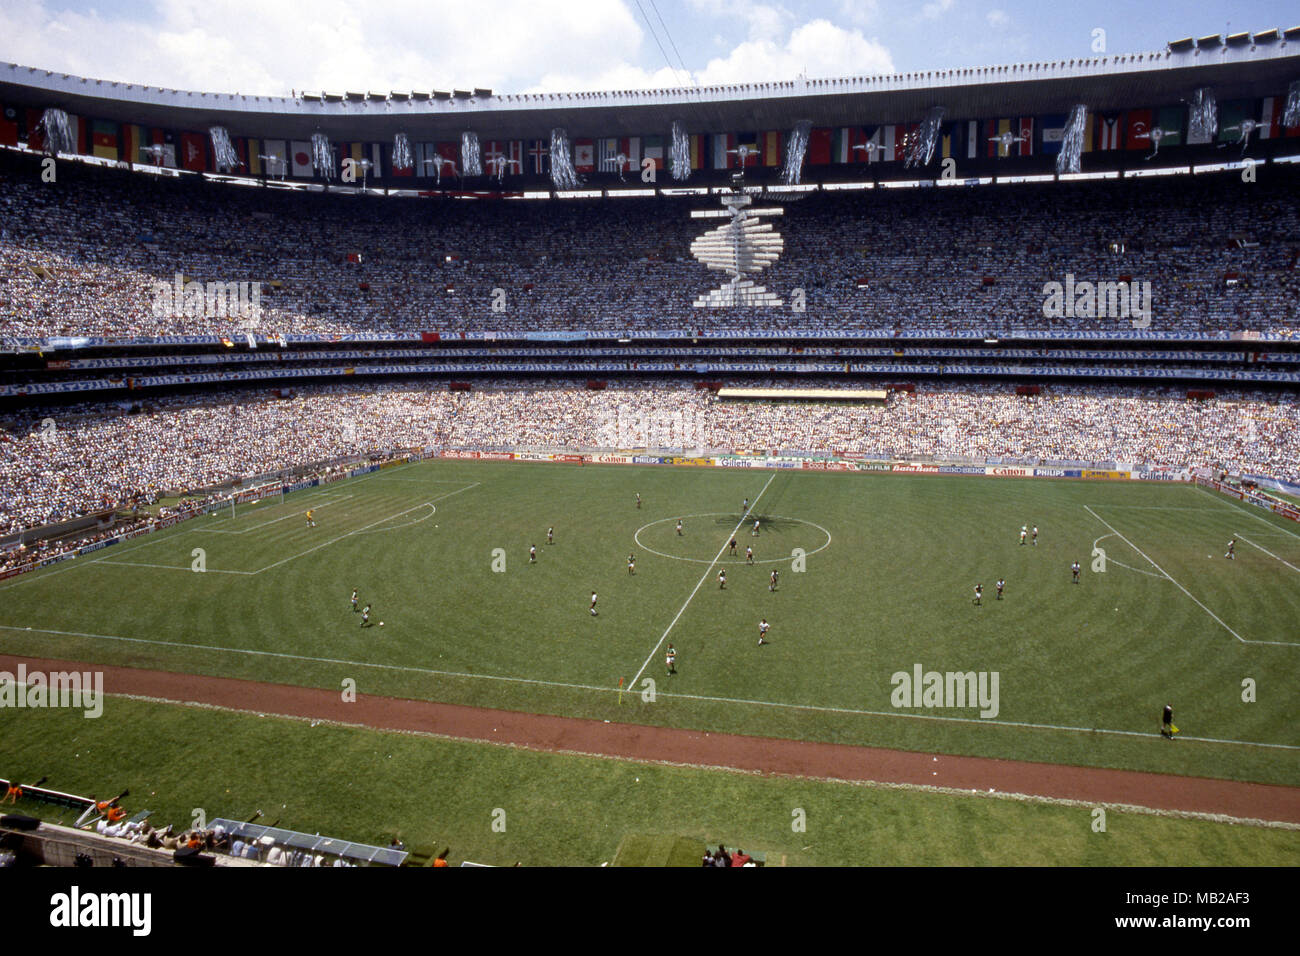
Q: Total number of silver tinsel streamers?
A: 12